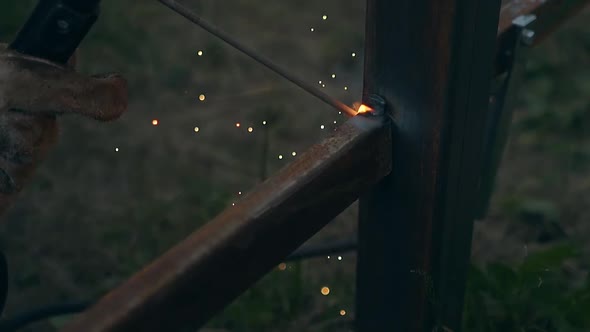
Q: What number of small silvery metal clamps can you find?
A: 1